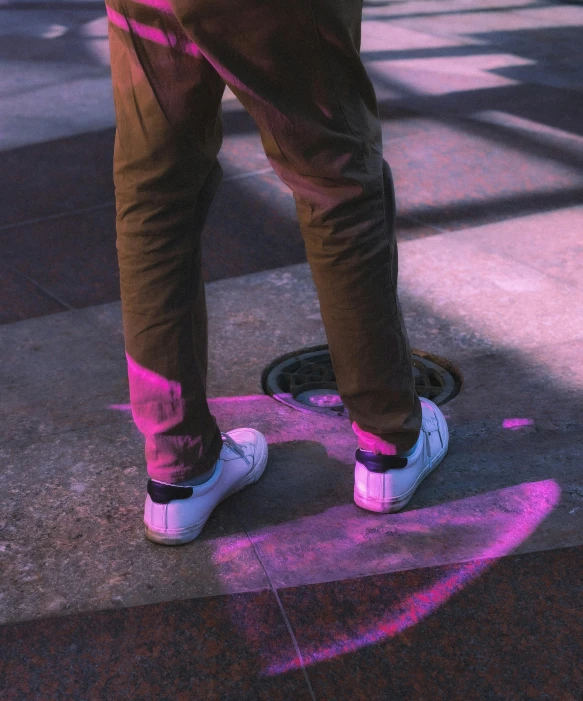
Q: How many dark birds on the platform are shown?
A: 0